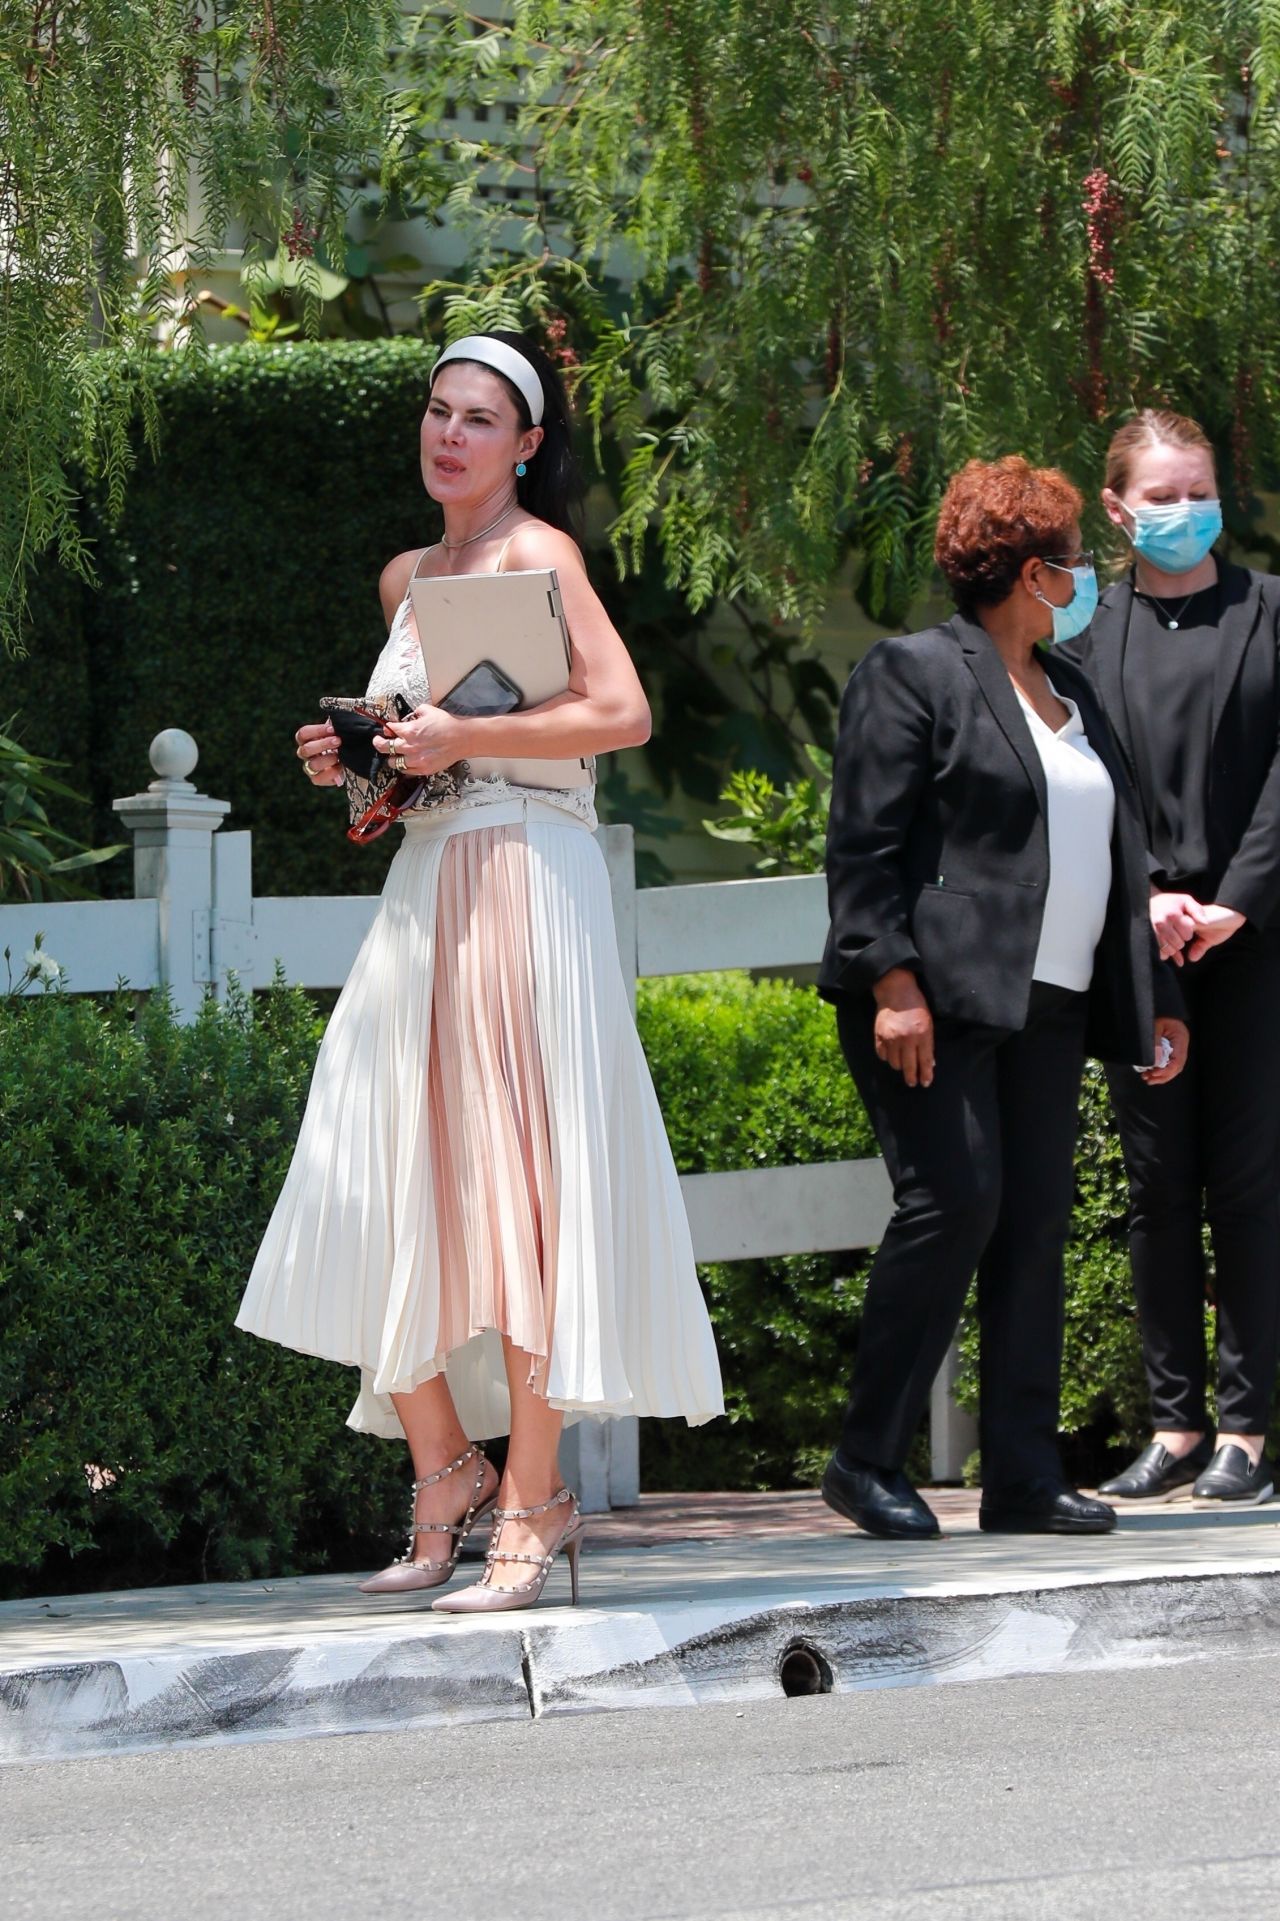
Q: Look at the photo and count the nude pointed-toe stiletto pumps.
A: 2